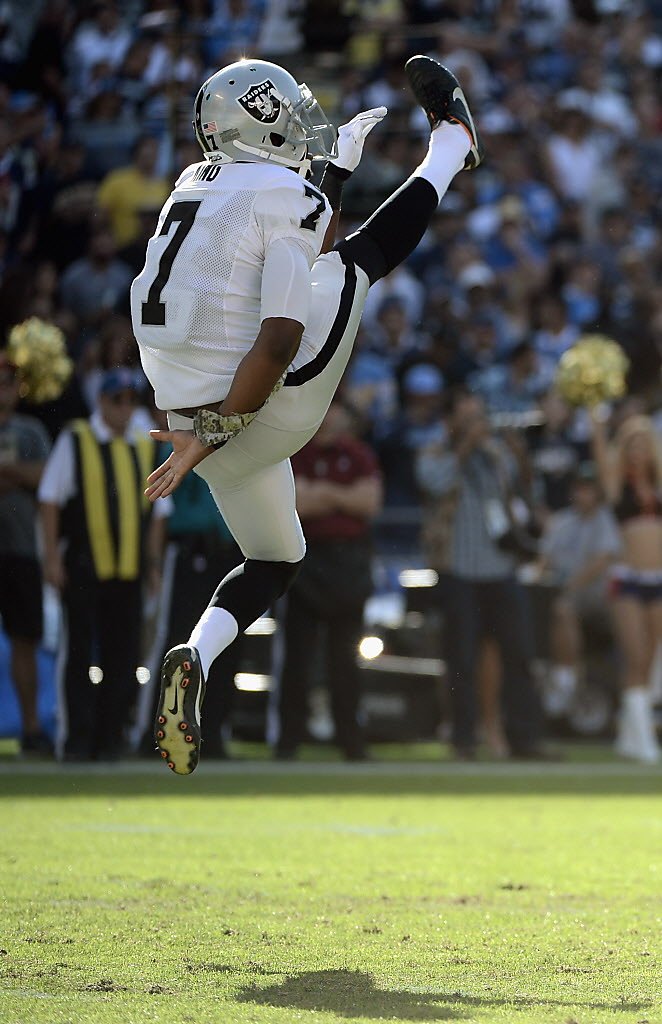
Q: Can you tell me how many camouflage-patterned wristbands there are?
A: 1